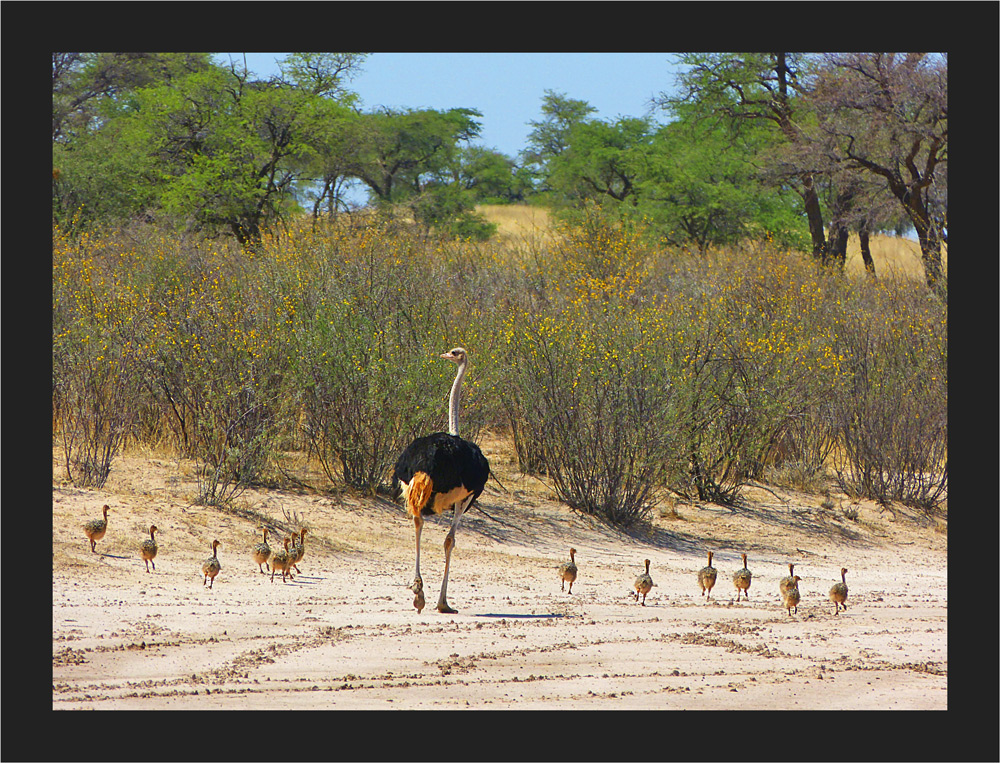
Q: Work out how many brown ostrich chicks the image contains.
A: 14